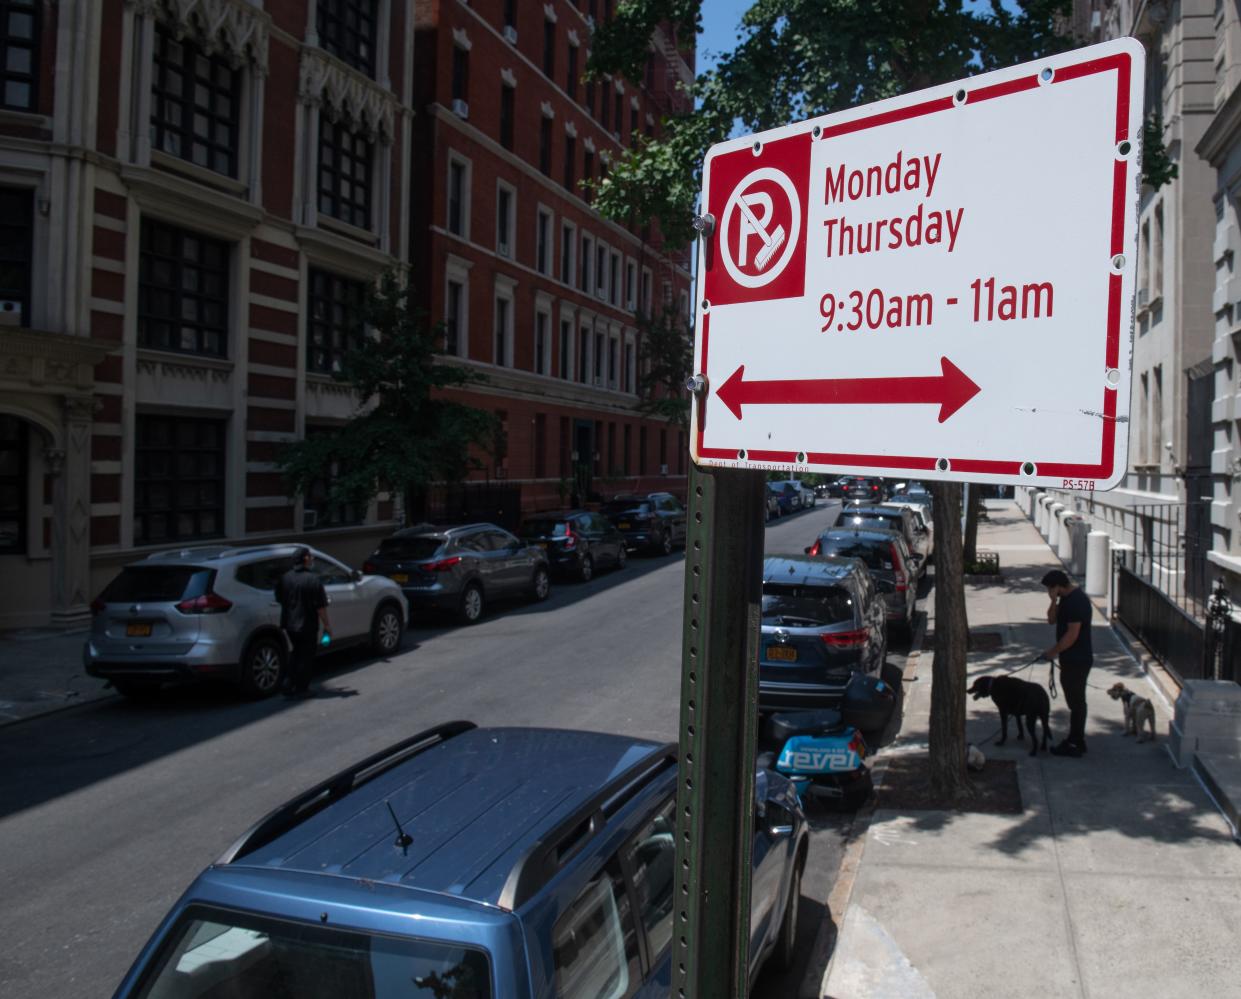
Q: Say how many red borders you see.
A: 1